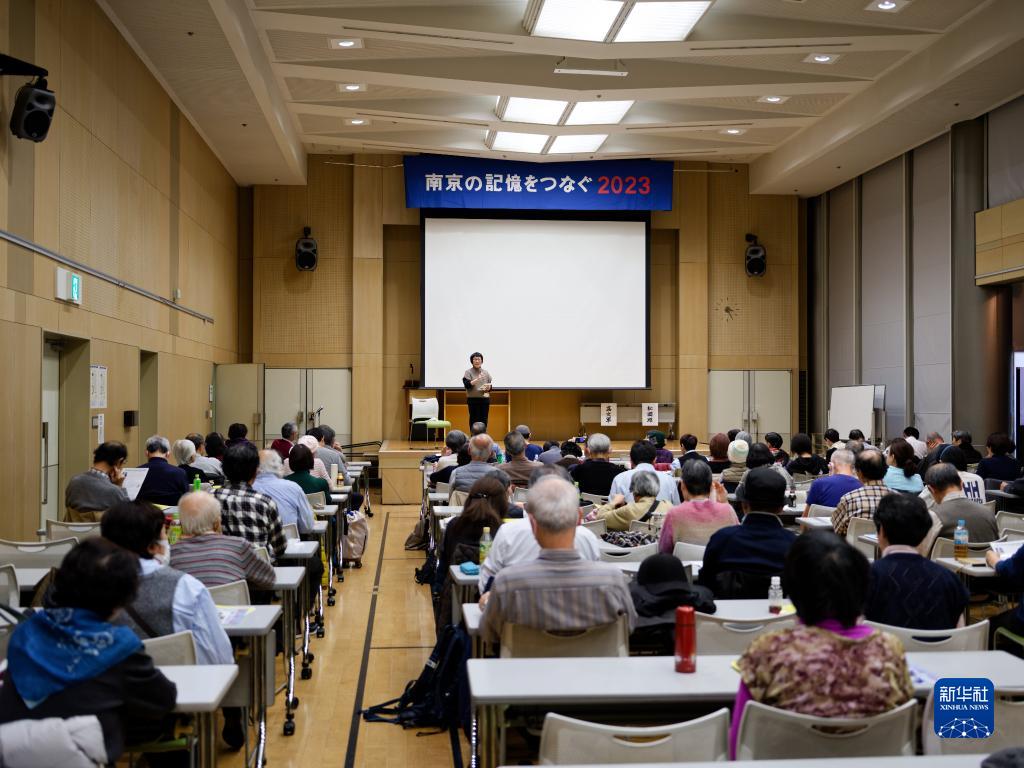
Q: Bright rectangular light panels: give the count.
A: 6